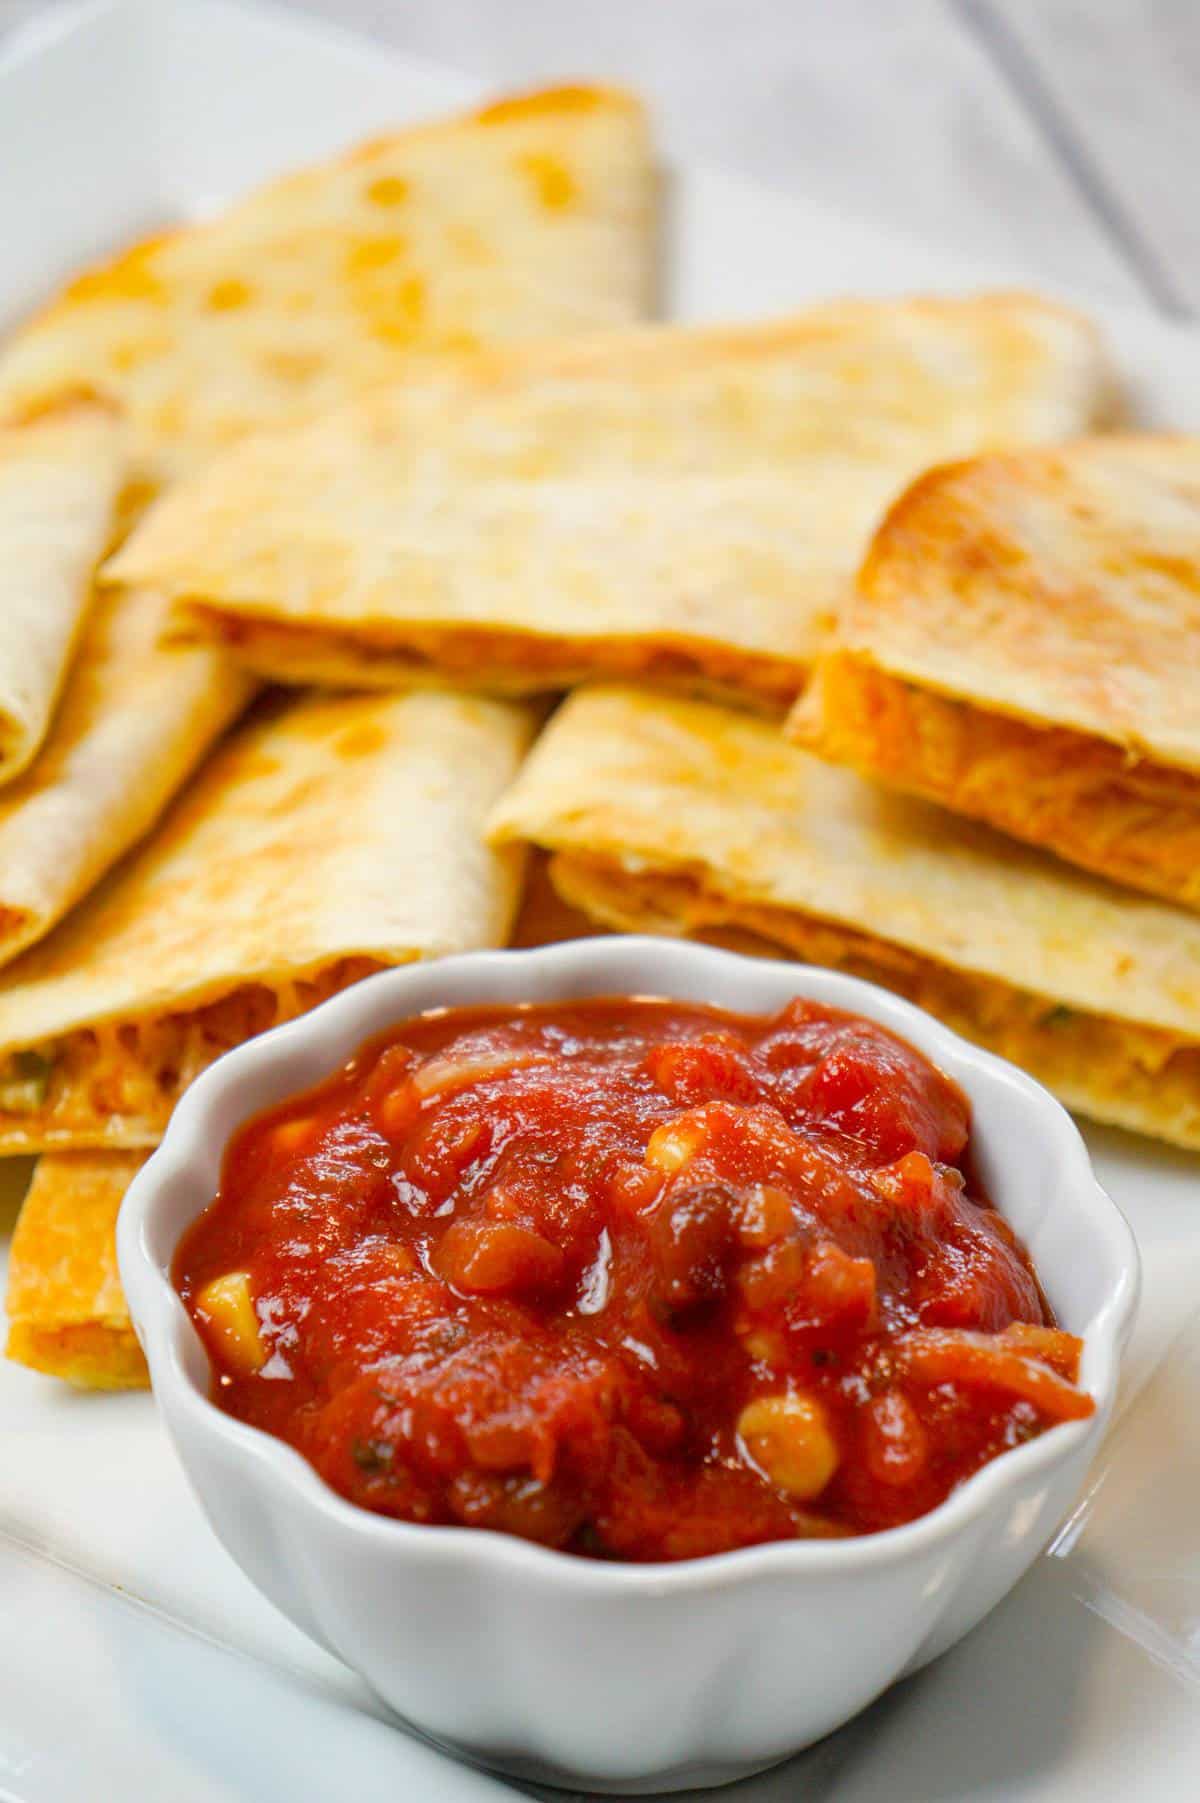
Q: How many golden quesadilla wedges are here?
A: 8